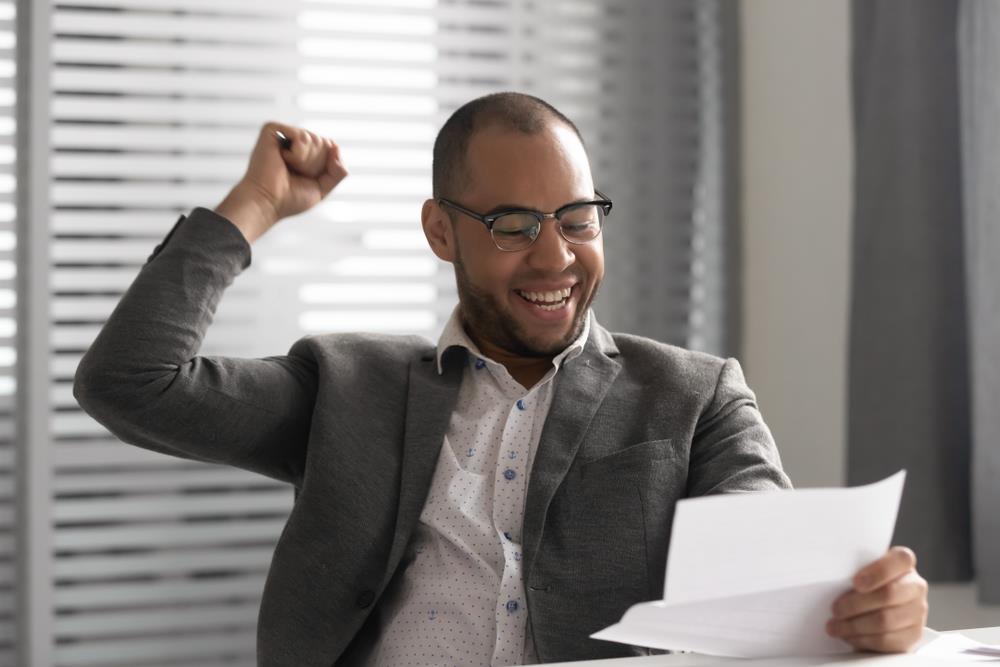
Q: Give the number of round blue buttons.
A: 5